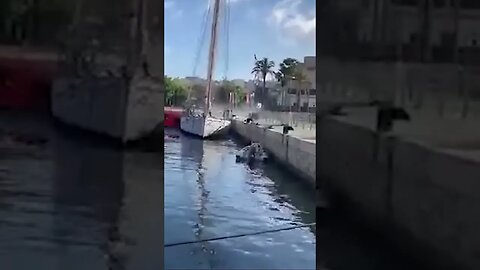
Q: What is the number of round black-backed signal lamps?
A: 0